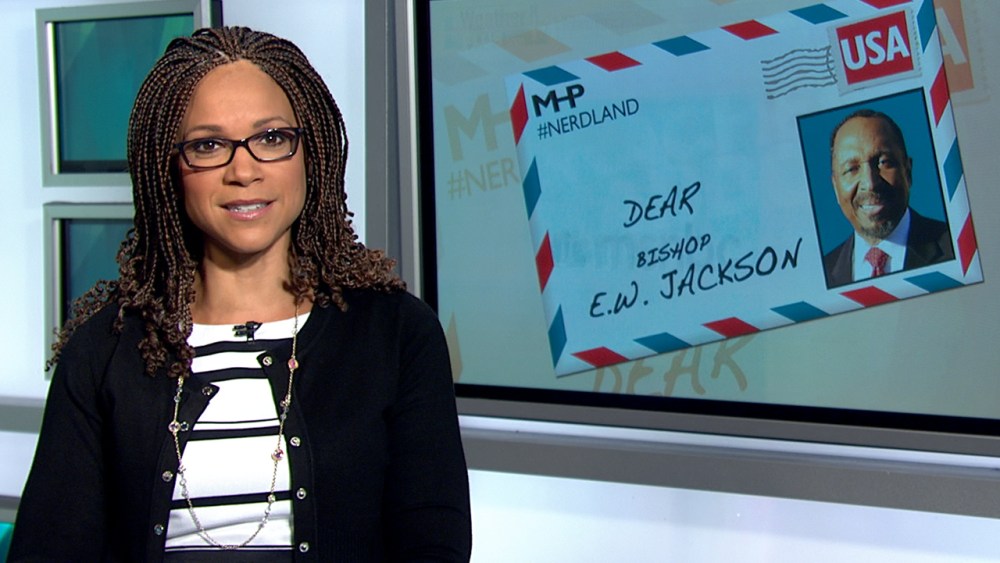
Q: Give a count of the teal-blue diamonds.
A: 10